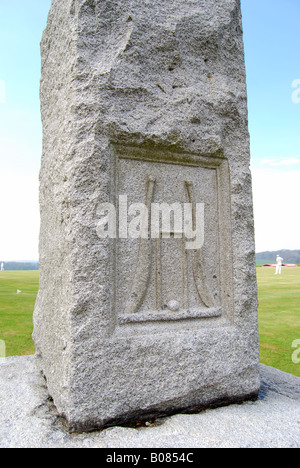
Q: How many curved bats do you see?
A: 2